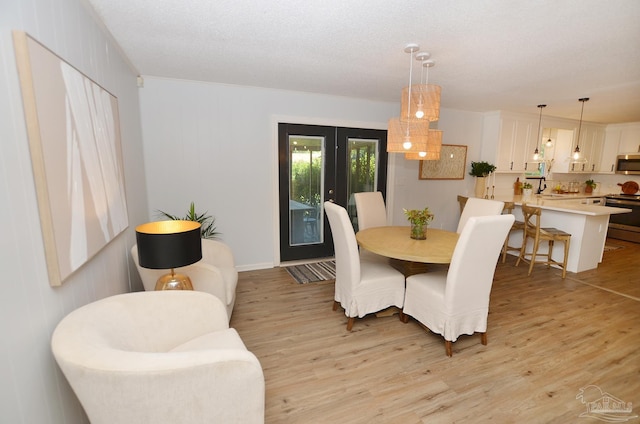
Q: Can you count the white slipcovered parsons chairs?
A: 4